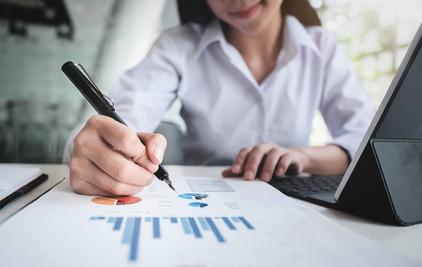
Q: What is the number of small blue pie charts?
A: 2